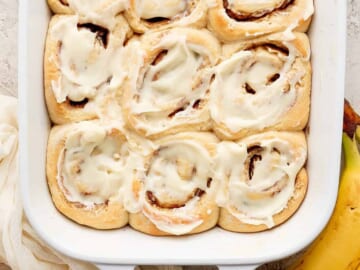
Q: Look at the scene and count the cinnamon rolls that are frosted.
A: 9